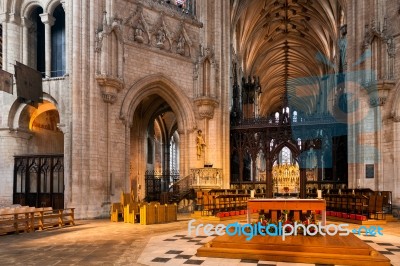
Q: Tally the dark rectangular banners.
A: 2